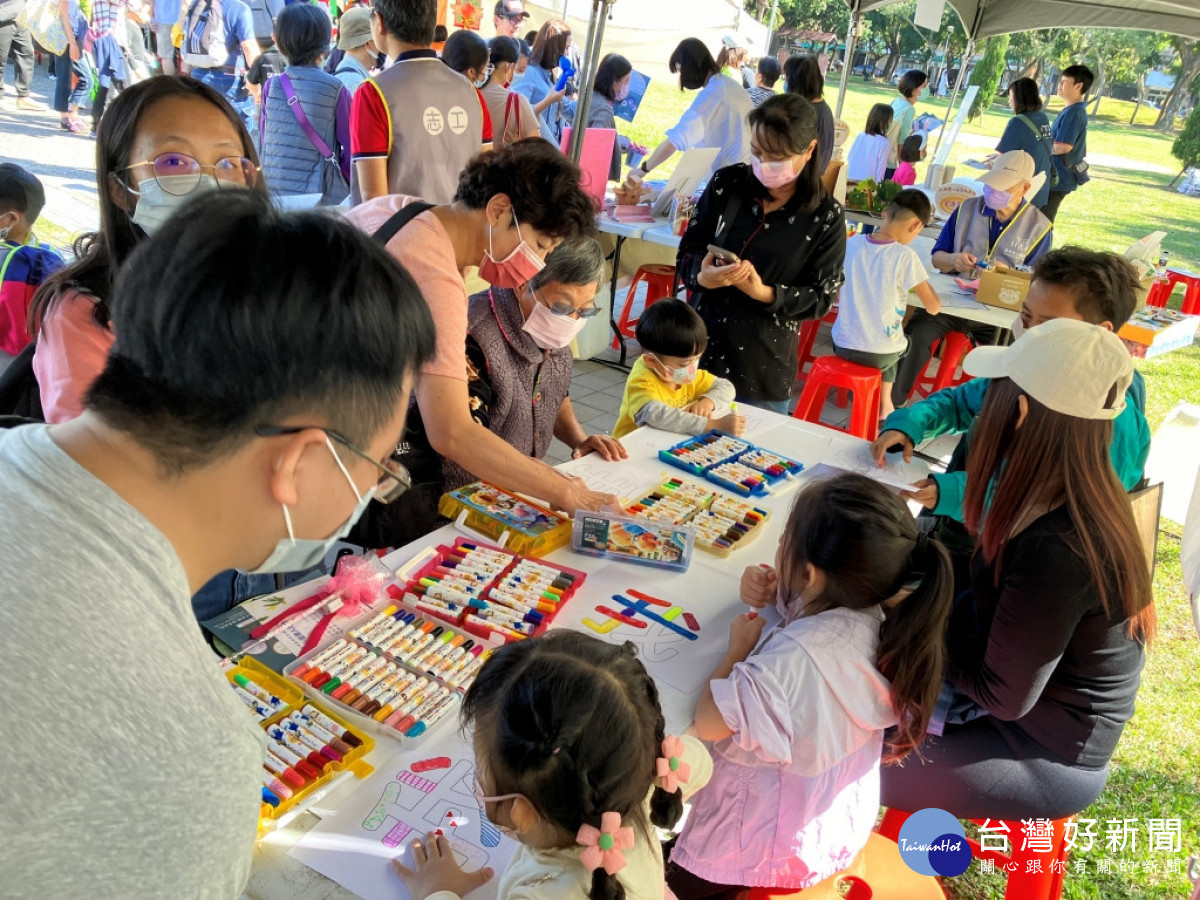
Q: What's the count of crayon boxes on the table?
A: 7